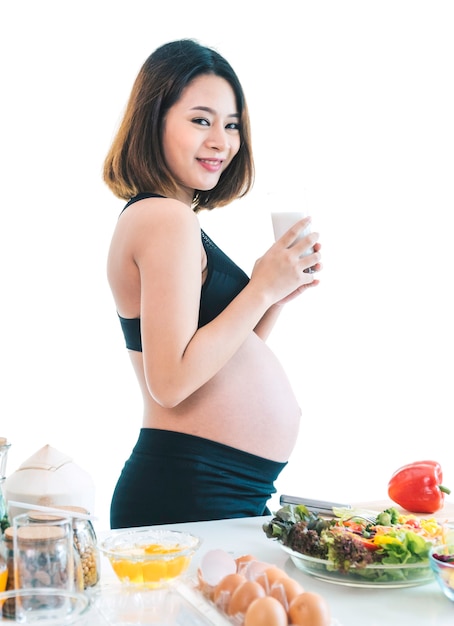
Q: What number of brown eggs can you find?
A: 6